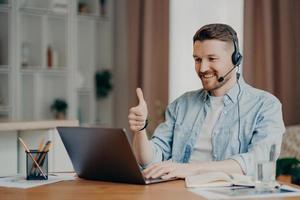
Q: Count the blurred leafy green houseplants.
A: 3